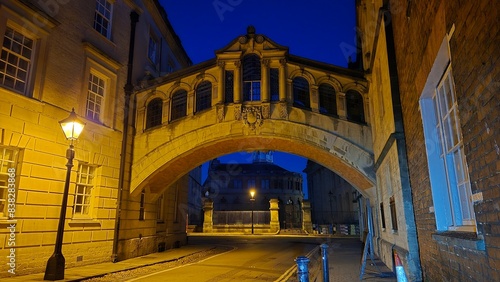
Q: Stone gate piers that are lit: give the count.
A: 3